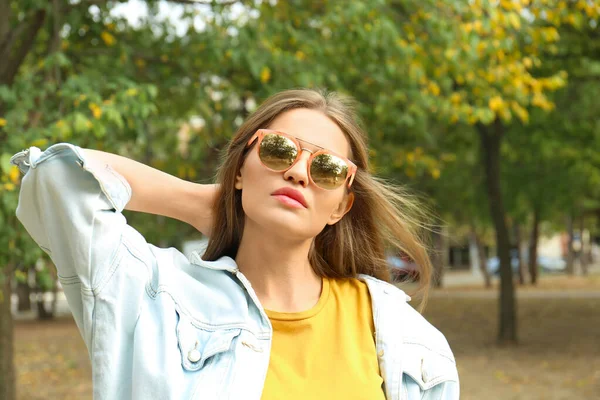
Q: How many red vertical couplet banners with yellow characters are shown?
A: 0